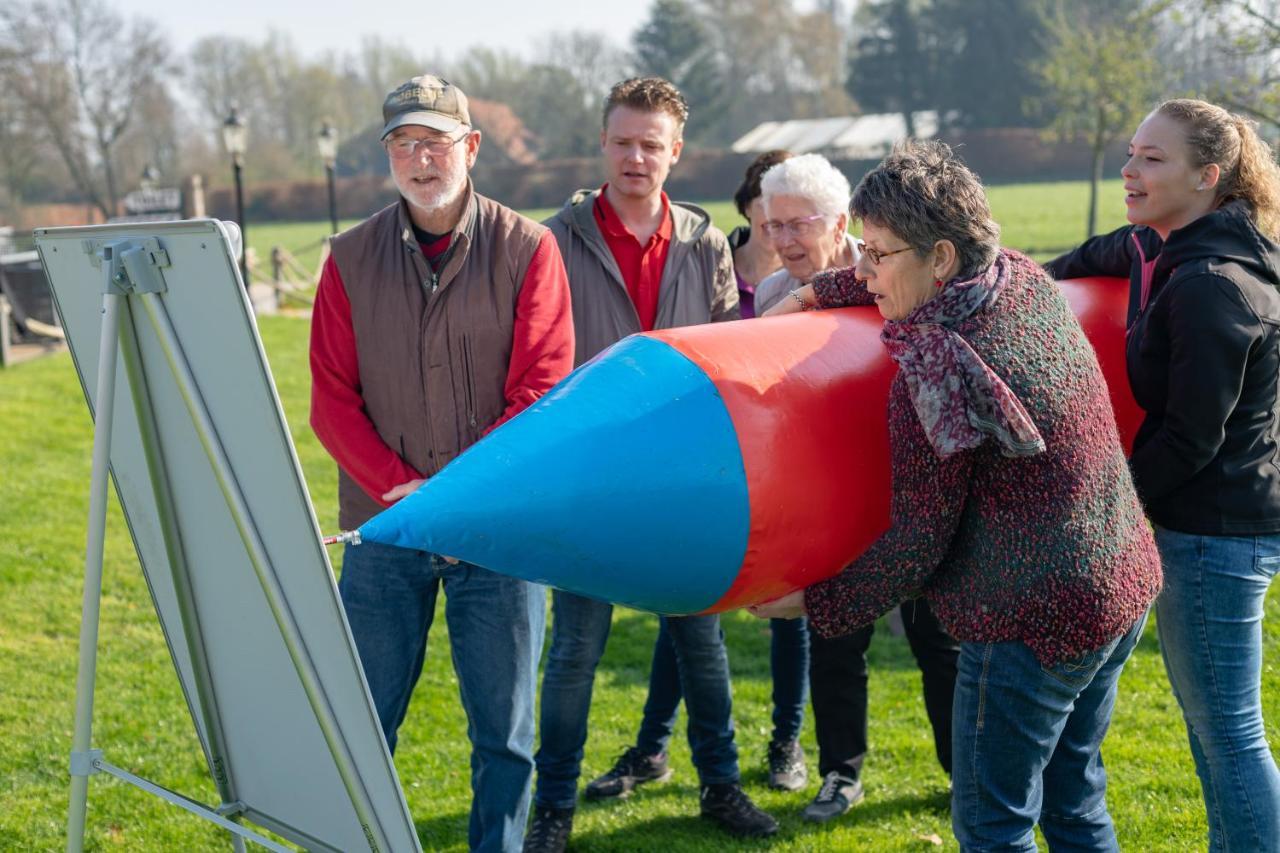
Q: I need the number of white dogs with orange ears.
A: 0